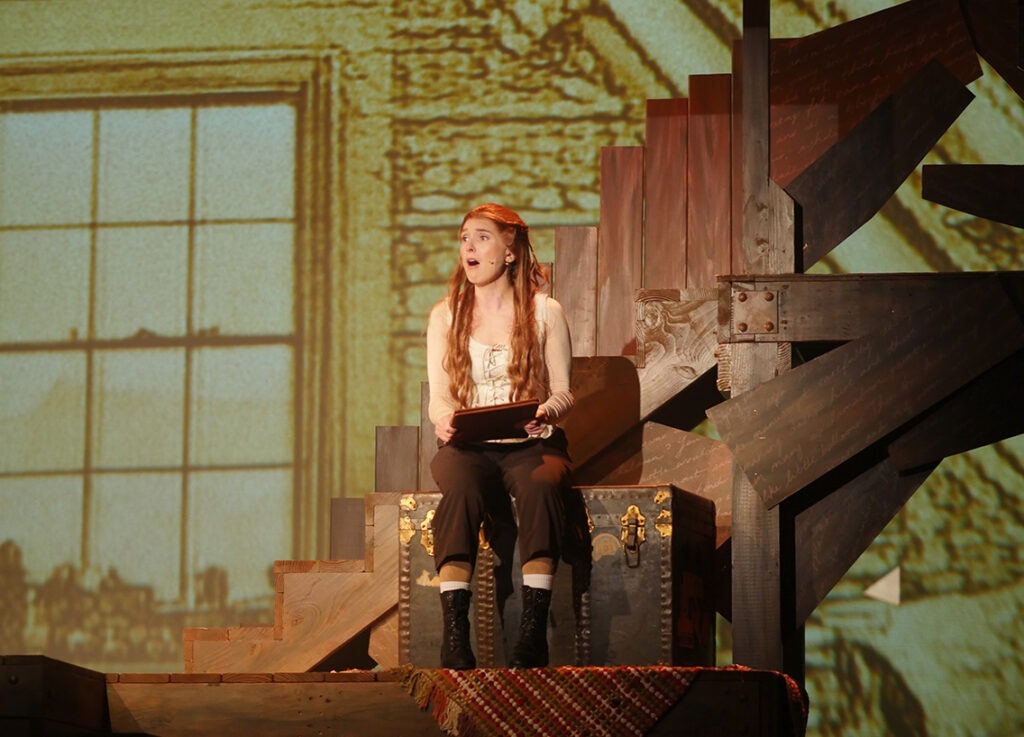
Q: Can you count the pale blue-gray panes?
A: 12